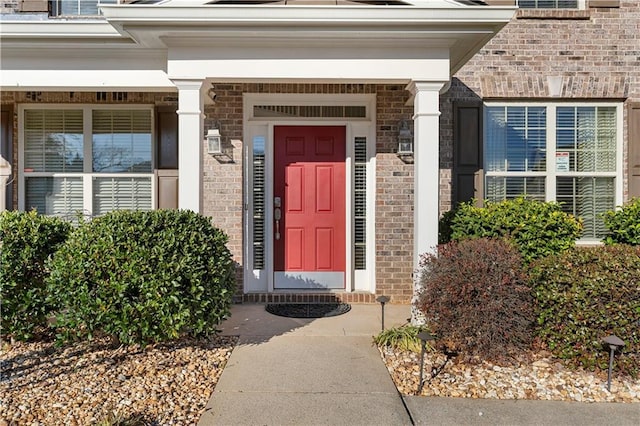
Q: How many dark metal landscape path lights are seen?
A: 3